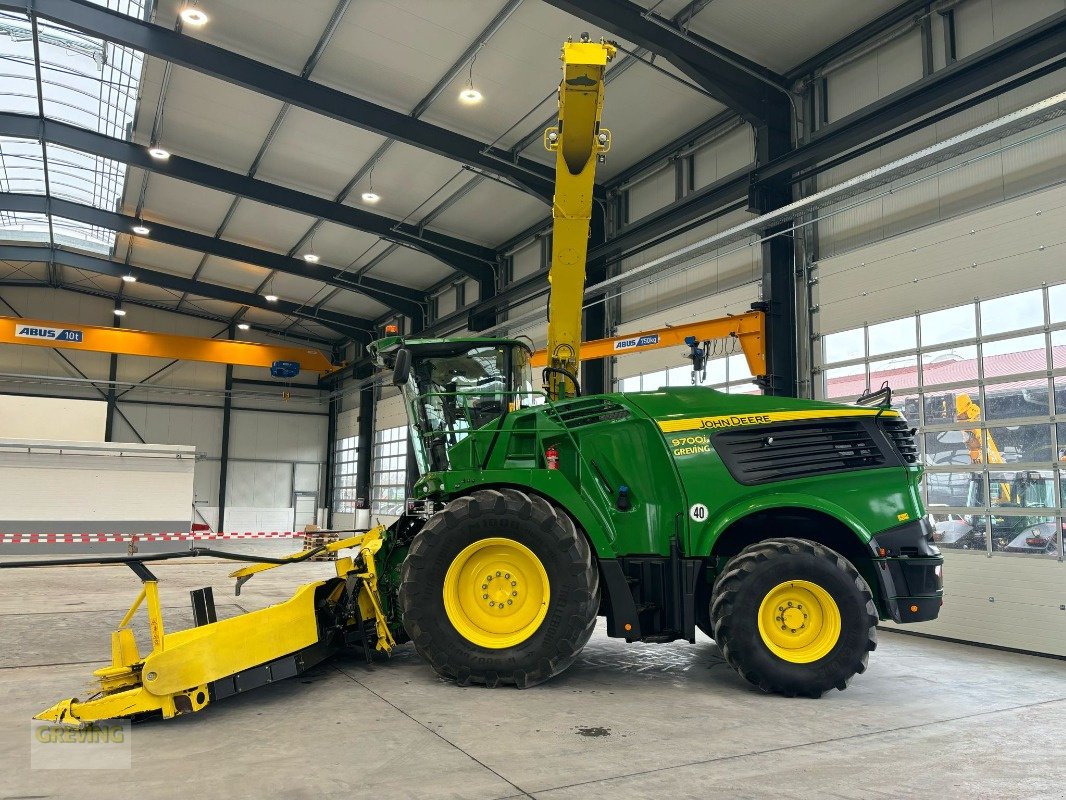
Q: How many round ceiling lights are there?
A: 10